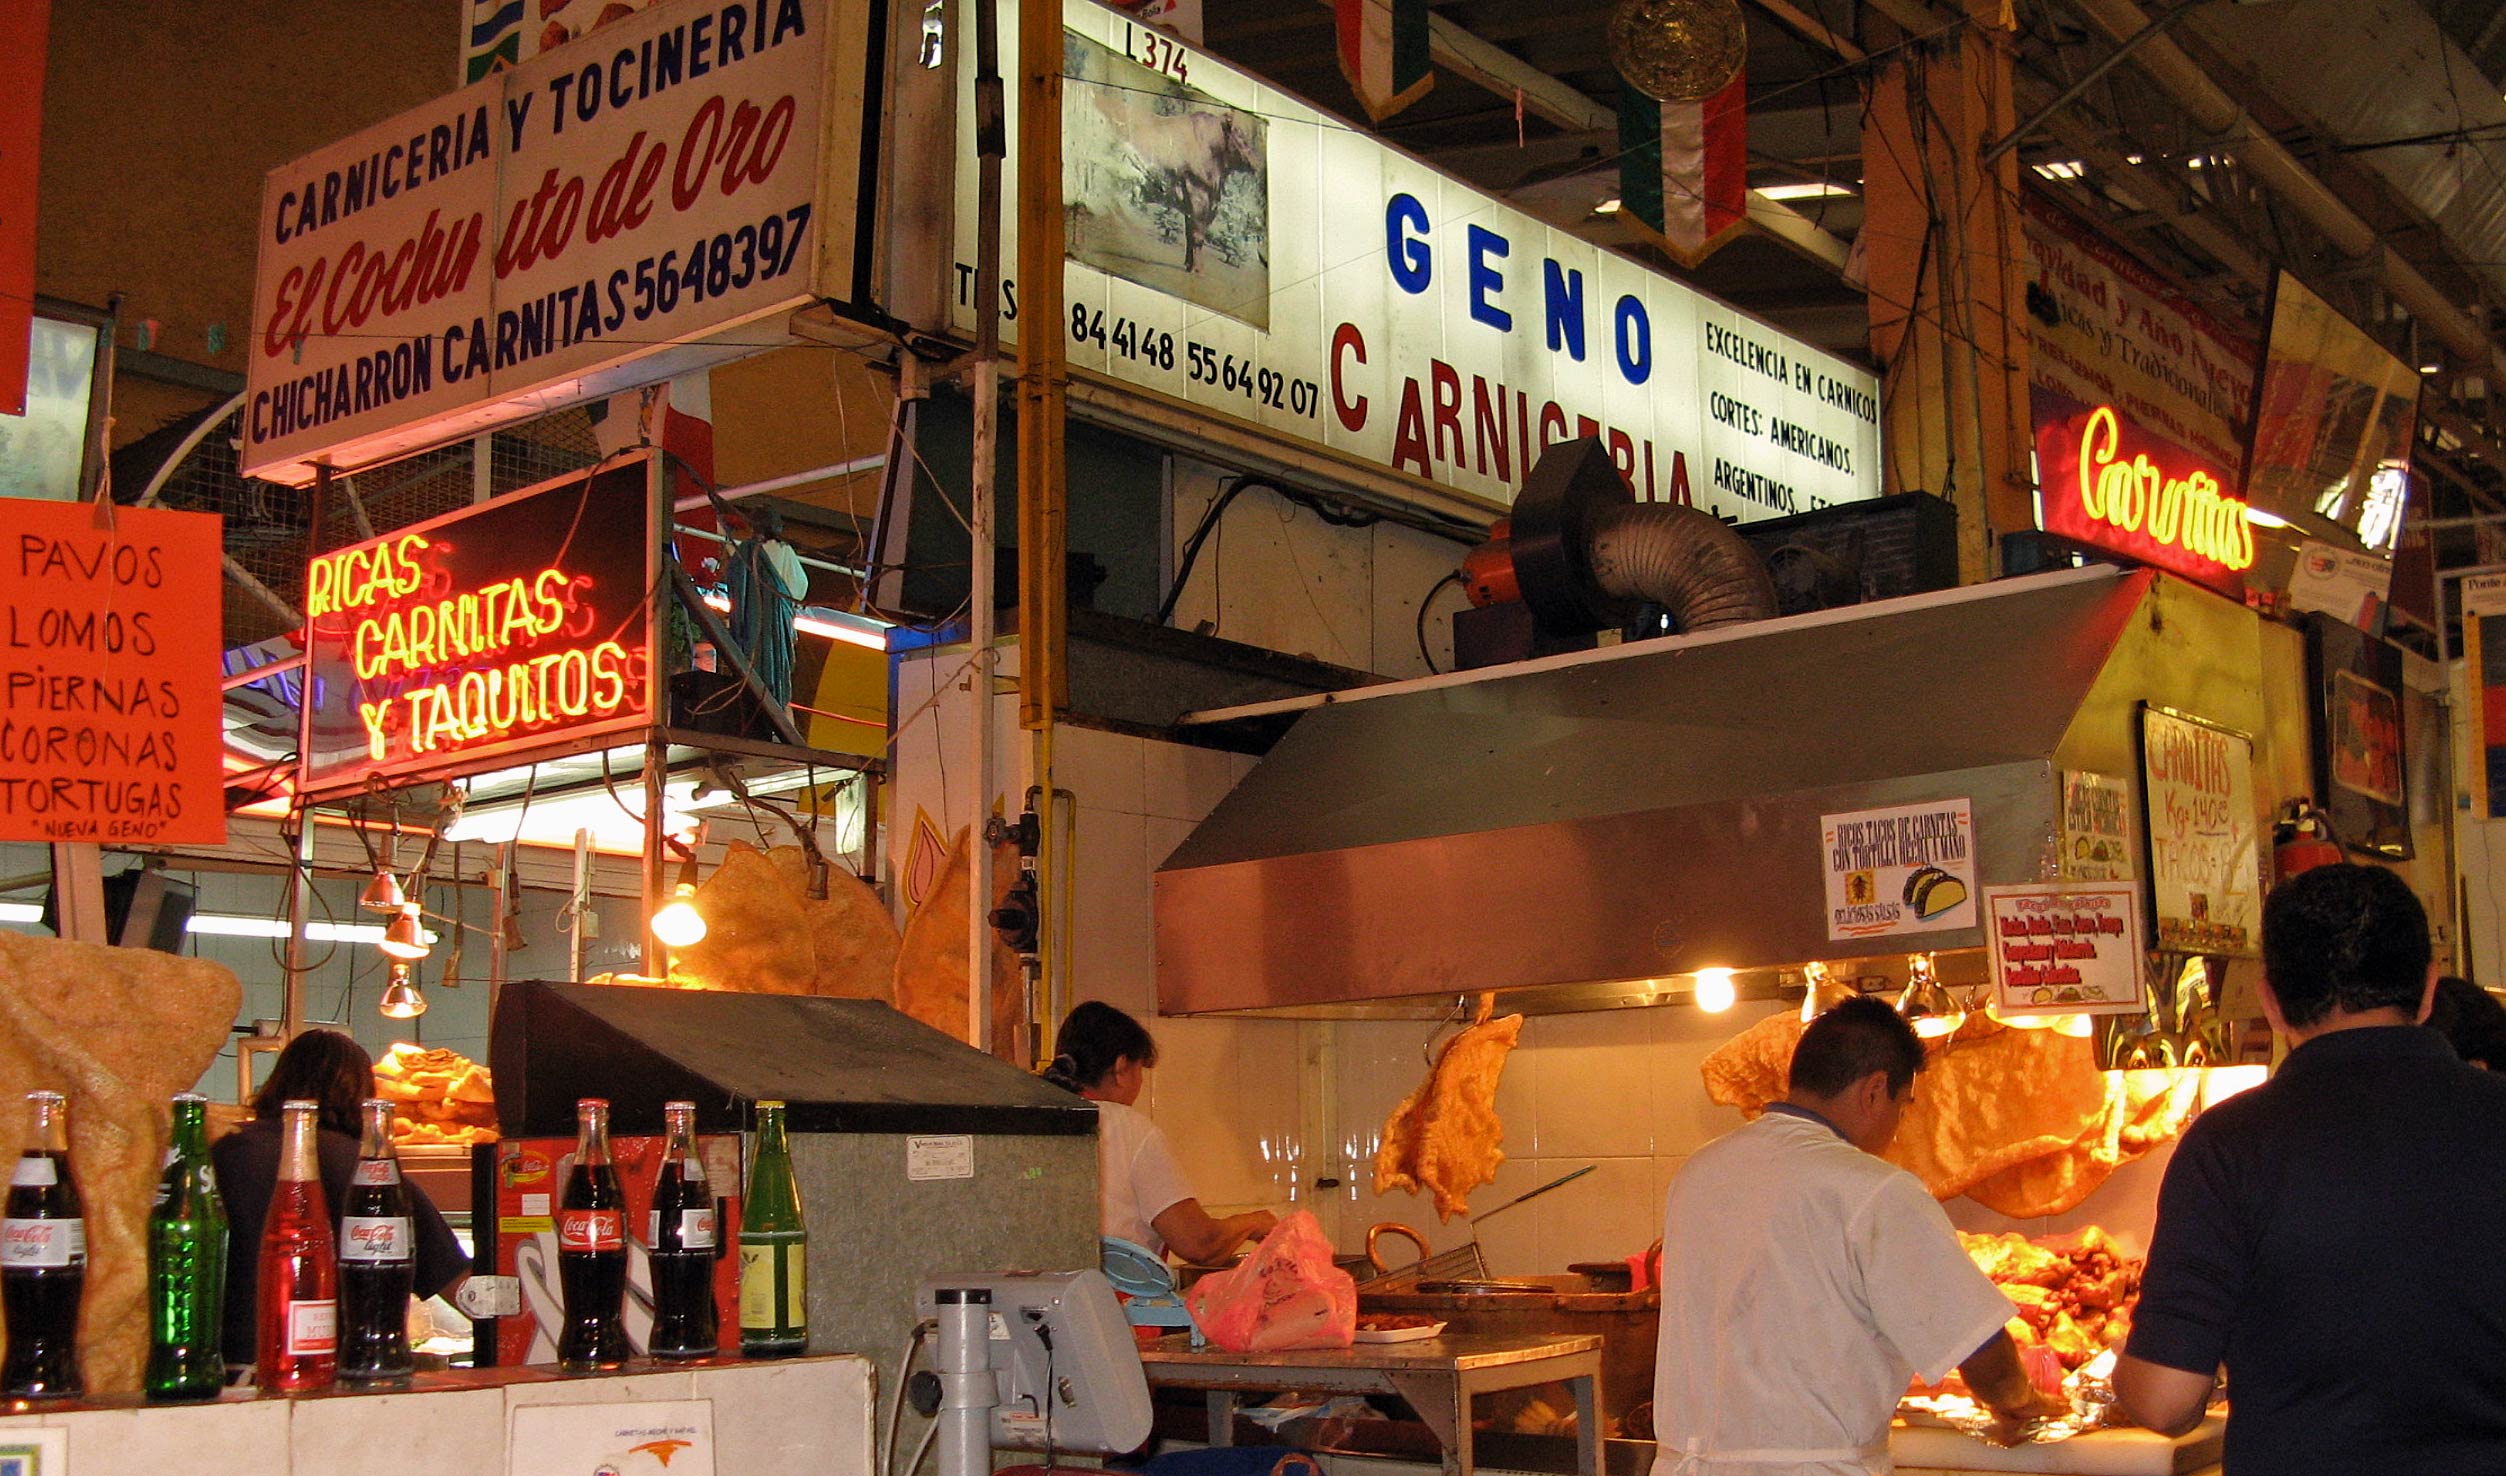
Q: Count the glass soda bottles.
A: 7